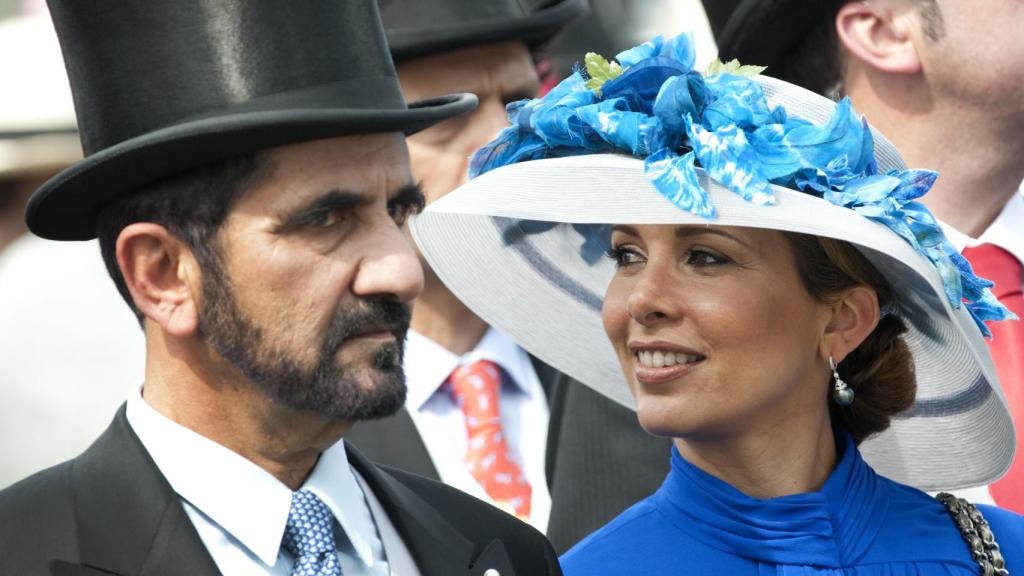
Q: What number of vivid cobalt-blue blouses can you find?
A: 1